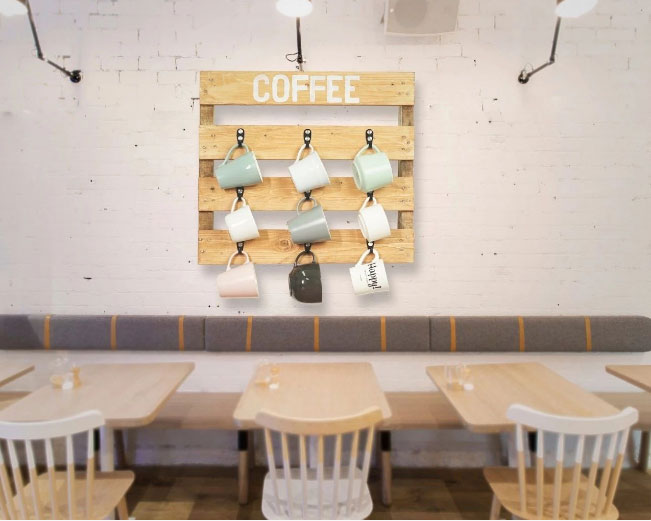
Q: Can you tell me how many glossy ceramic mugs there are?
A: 9